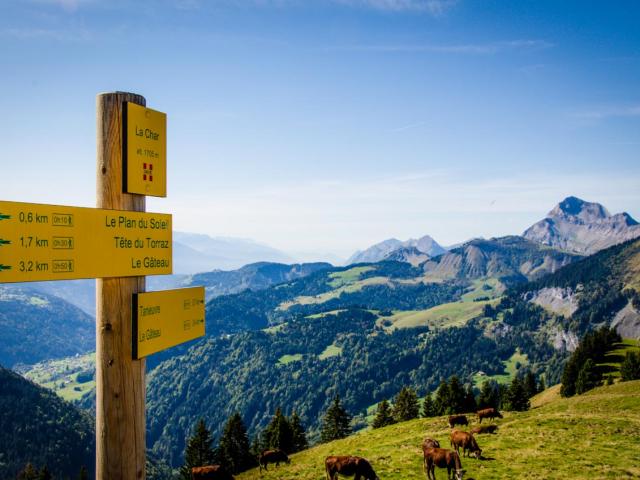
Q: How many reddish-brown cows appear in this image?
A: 9